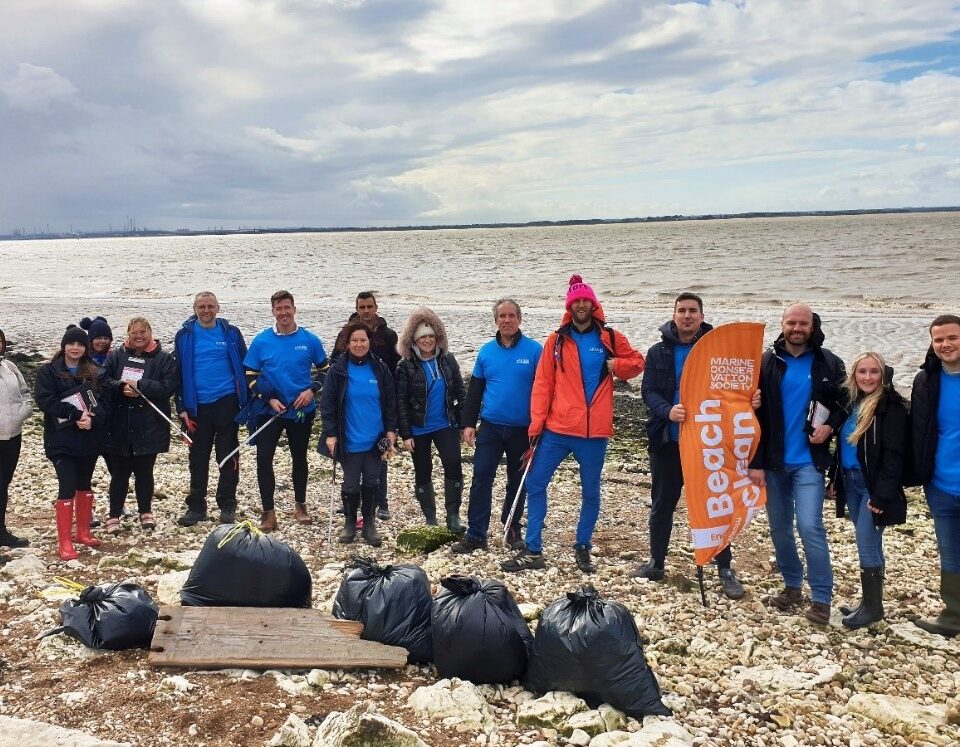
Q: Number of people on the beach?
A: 15